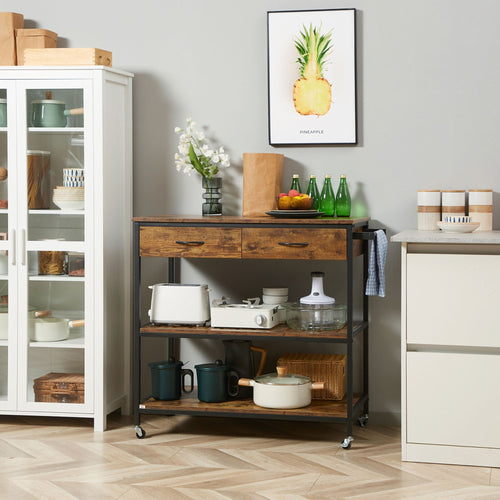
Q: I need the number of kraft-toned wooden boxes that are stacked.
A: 3